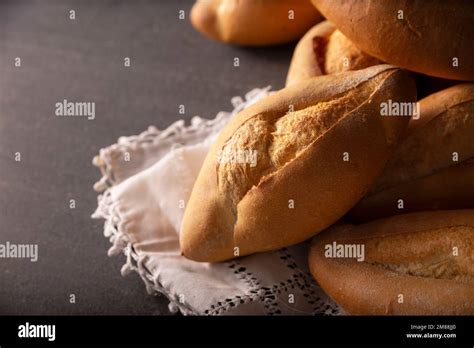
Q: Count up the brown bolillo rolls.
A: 6